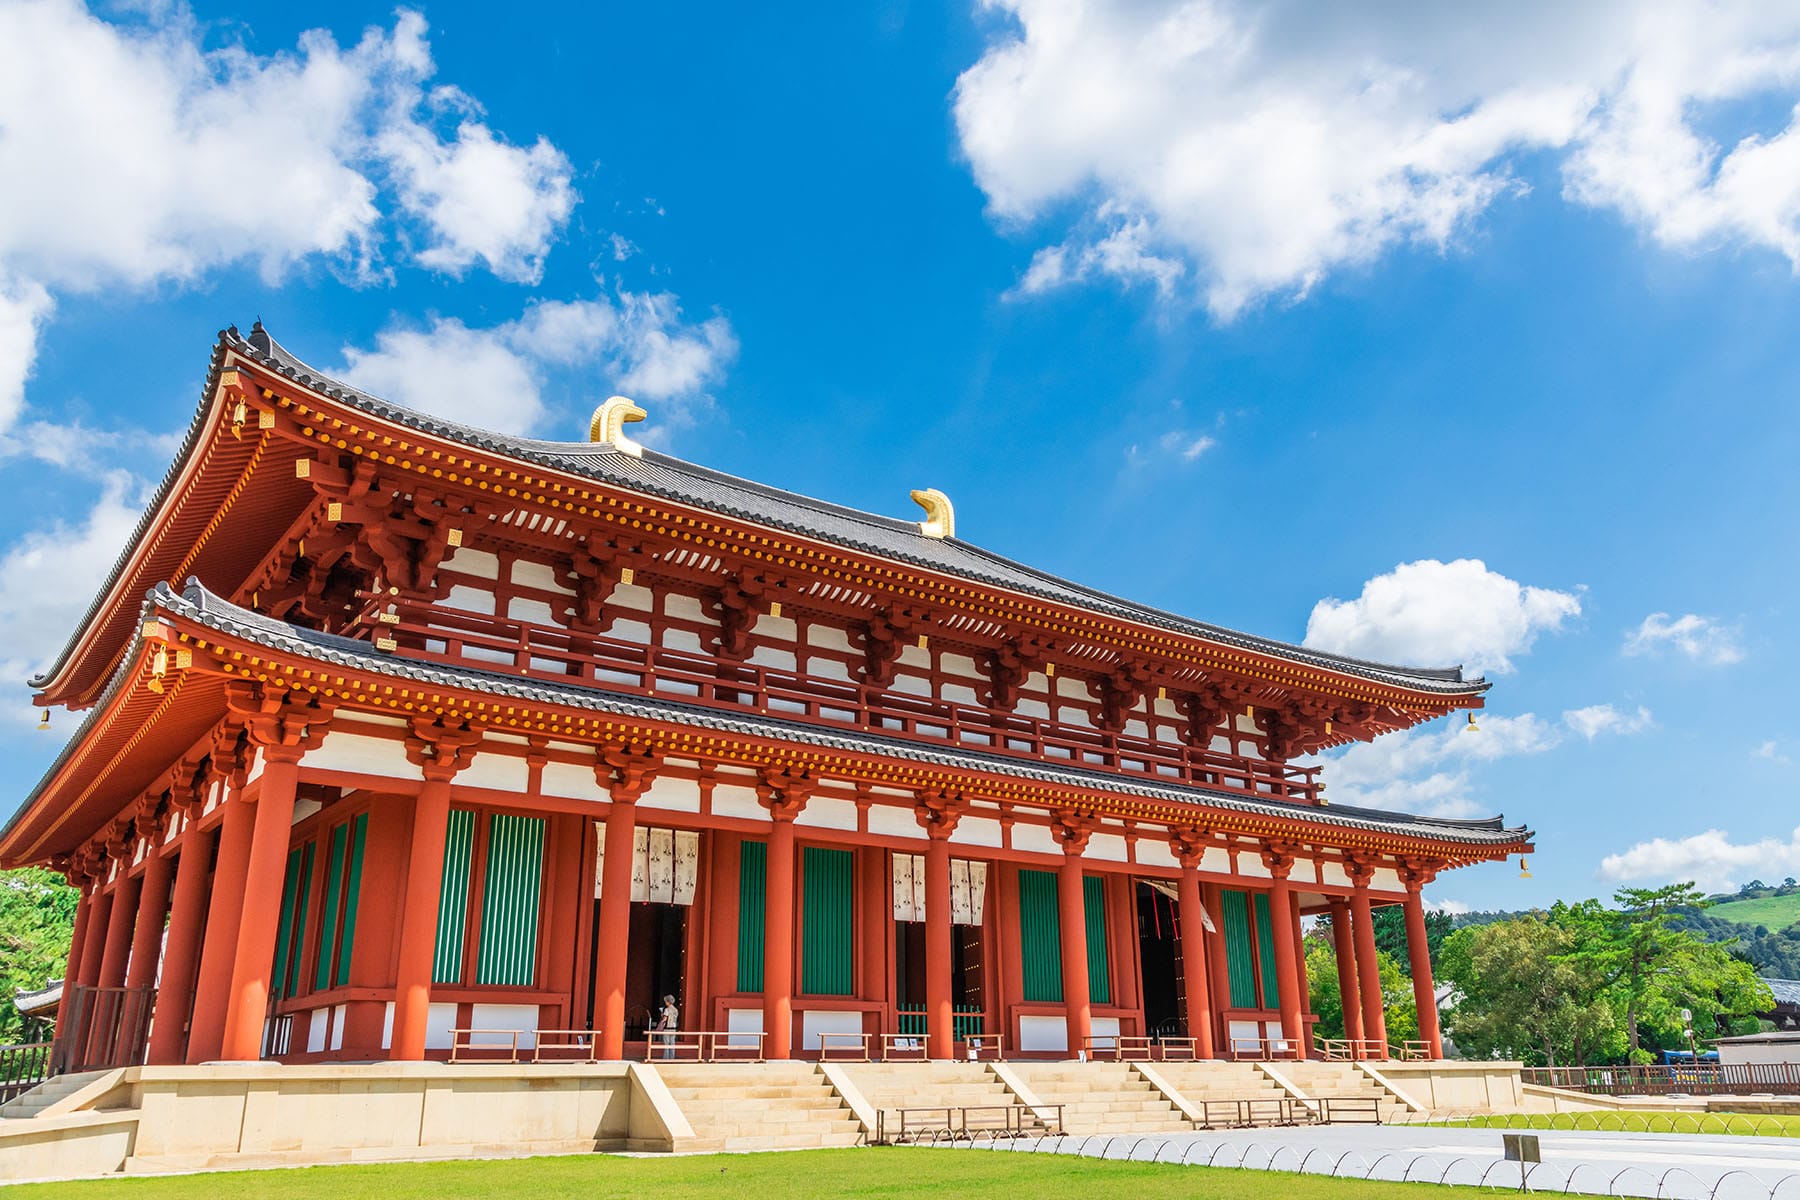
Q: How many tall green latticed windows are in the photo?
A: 12